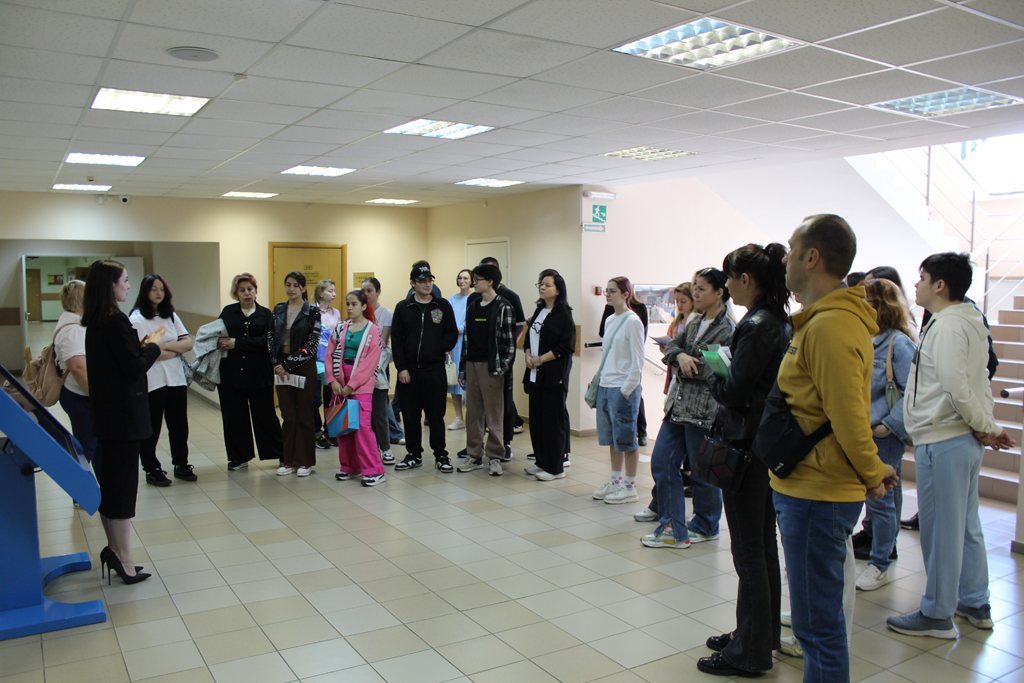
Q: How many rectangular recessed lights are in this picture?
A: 11